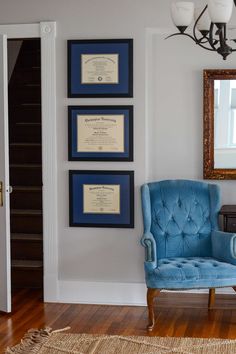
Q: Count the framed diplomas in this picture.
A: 3